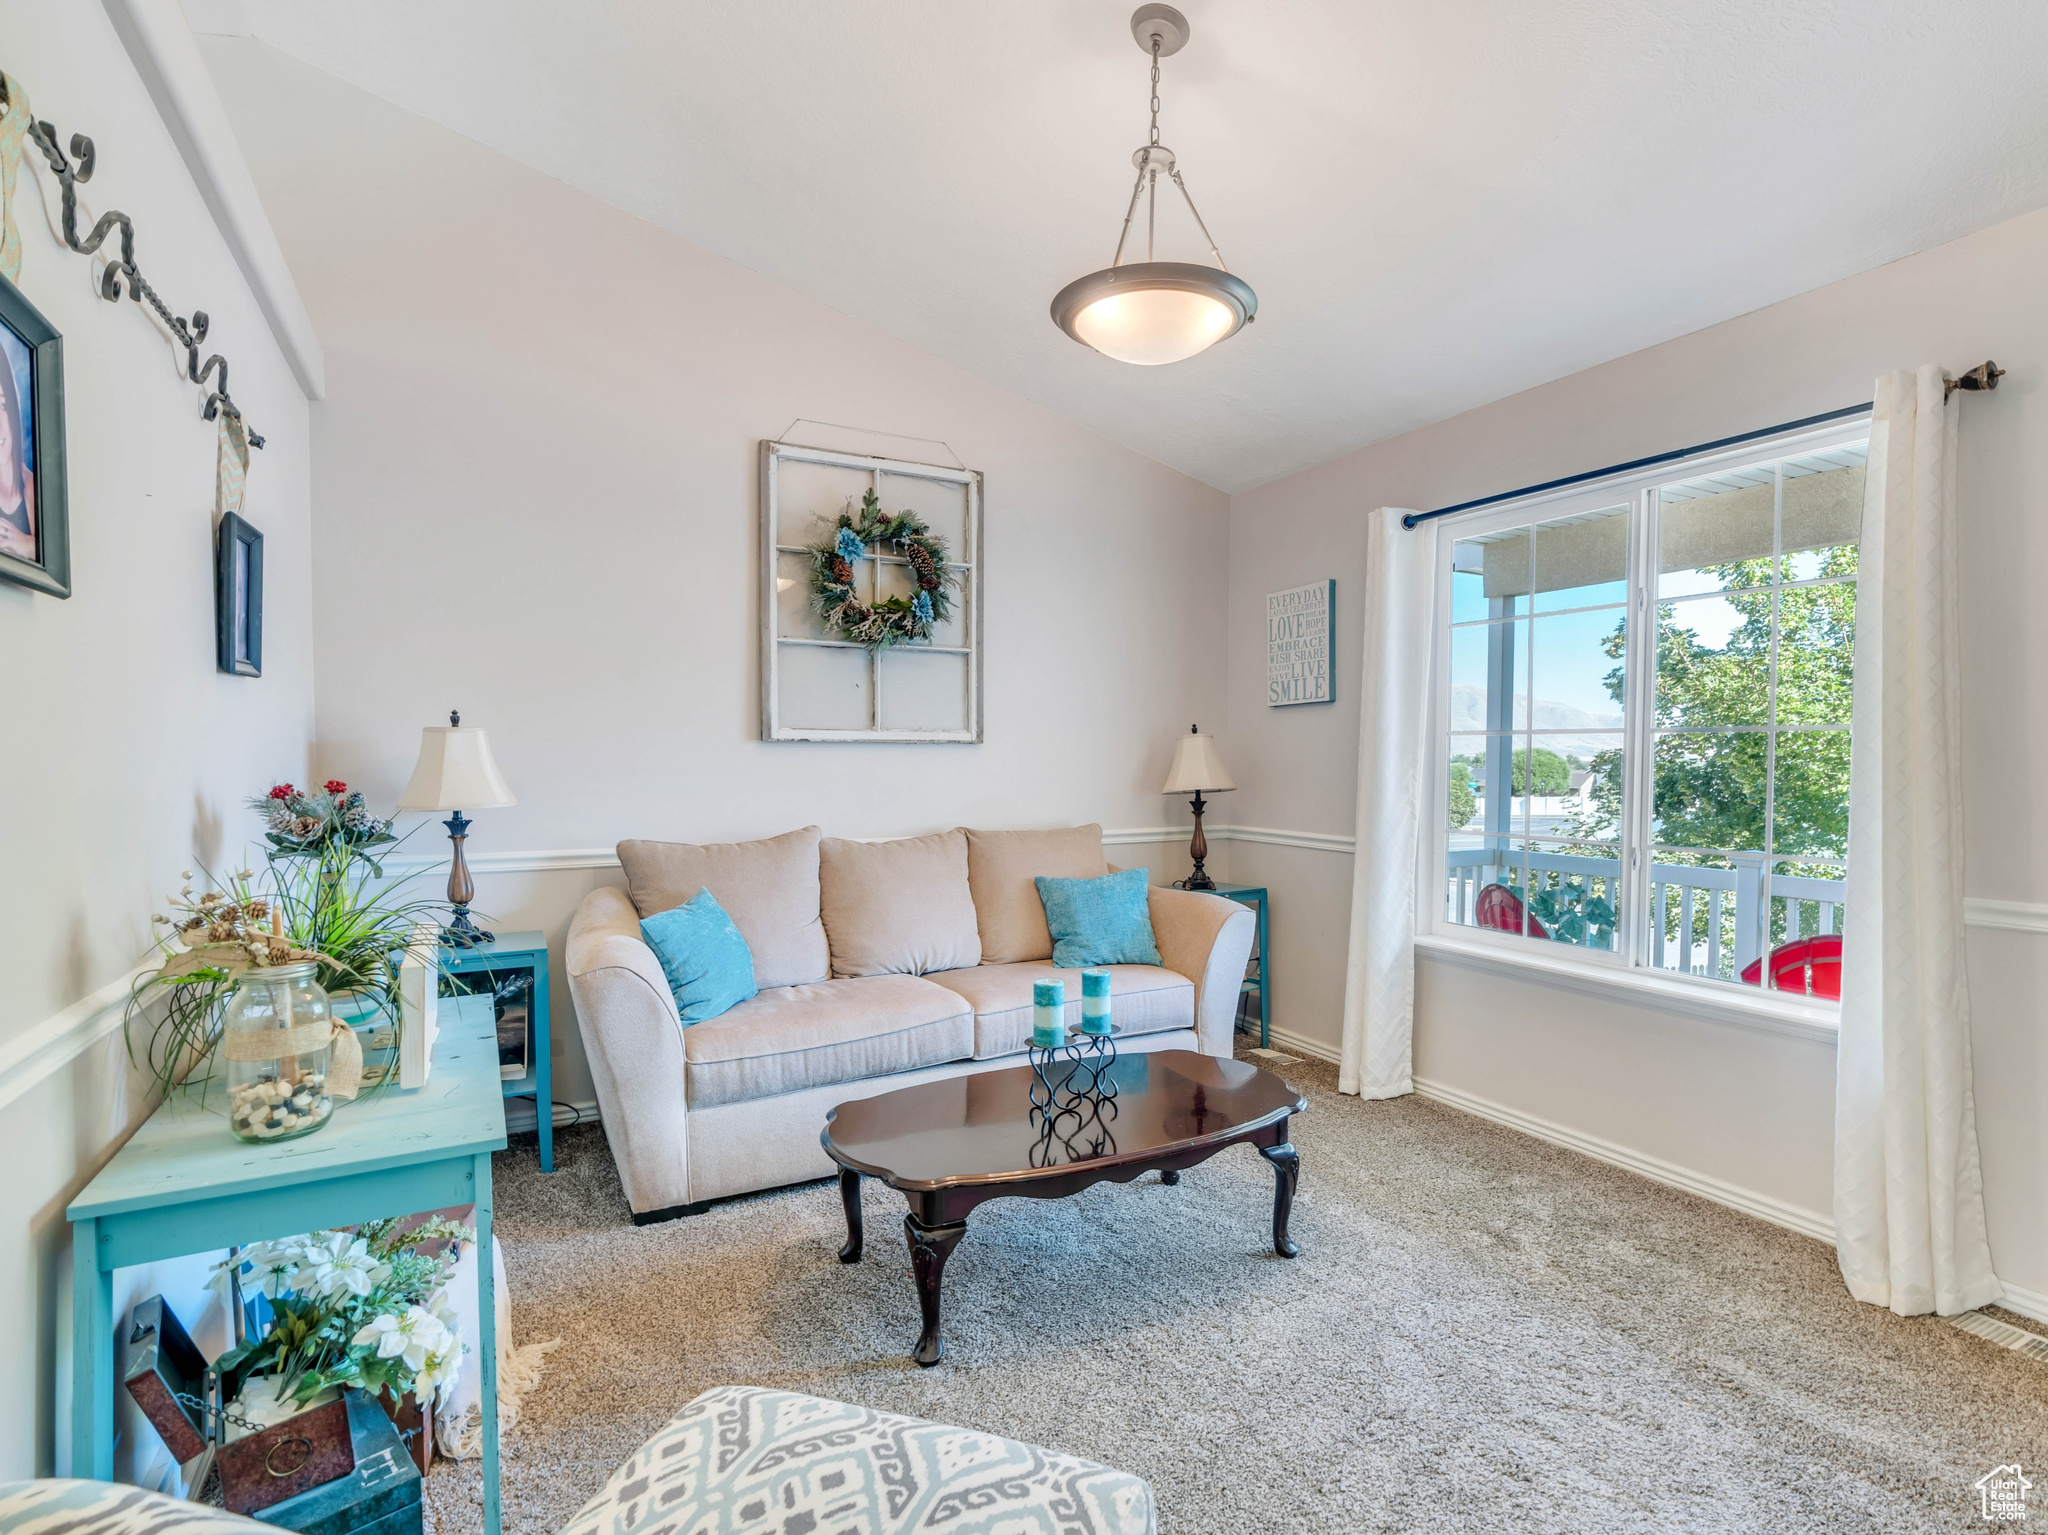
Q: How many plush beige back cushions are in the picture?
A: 3